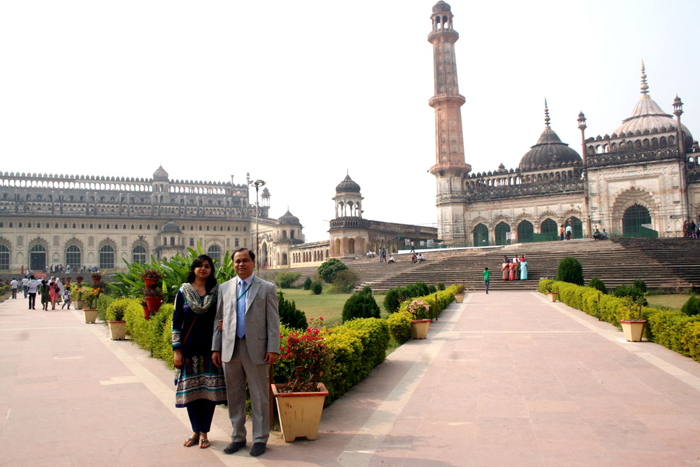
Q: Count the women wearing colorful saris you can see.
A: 4